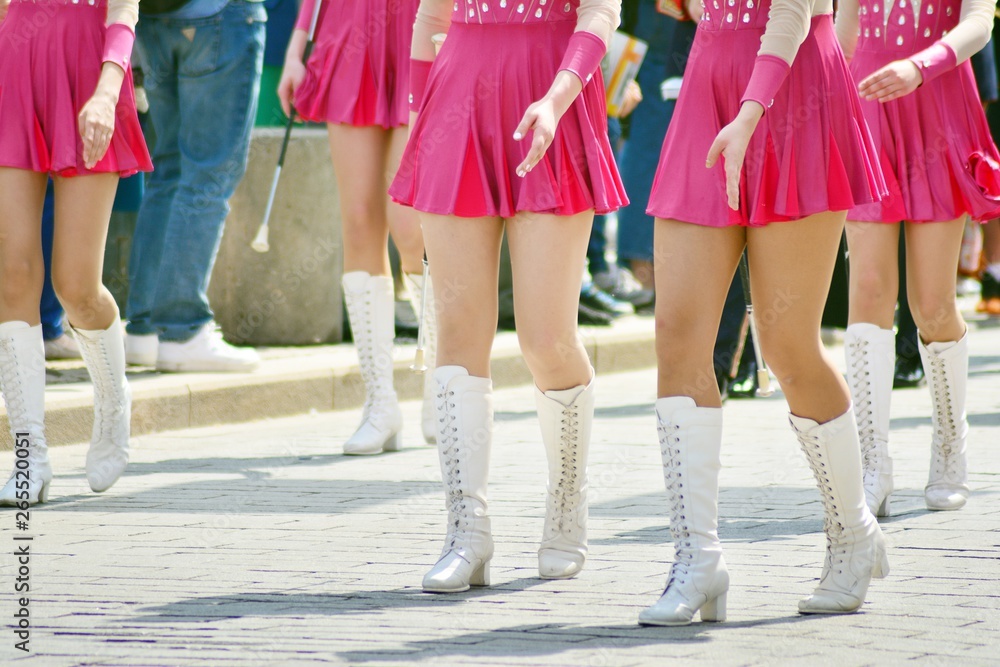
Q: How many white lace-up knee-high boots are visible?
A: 10